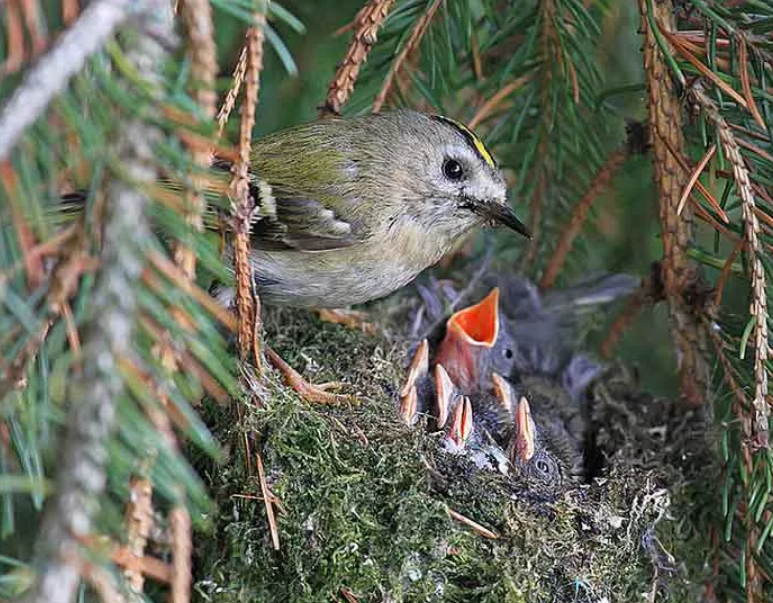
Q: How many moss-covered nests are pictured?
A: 1